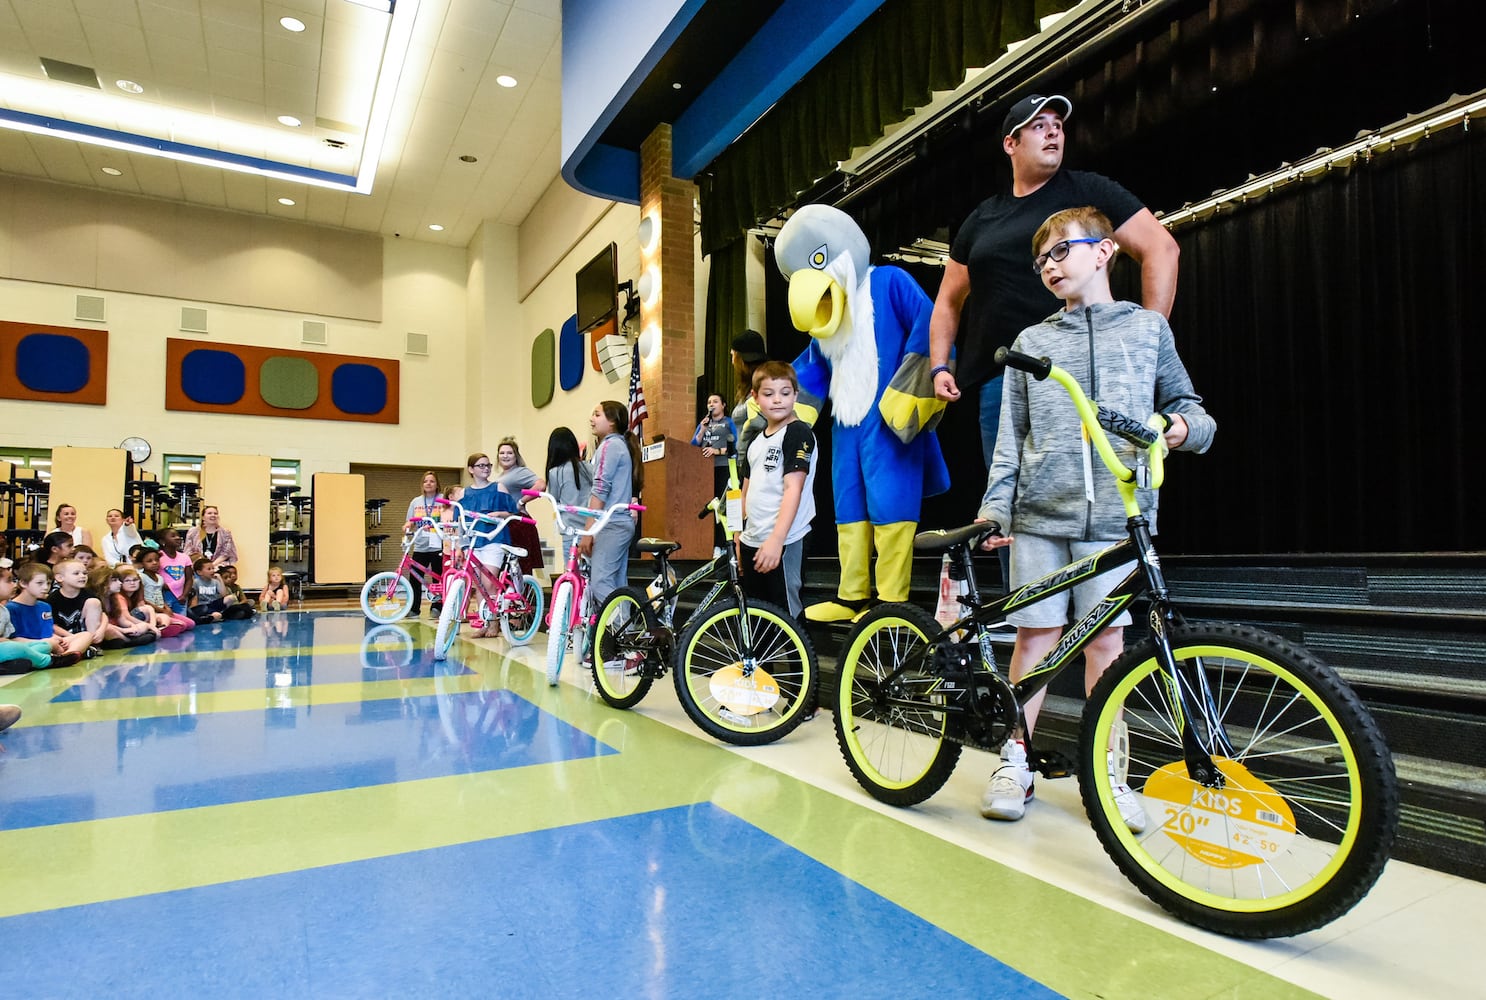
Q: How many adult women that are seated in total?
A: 3